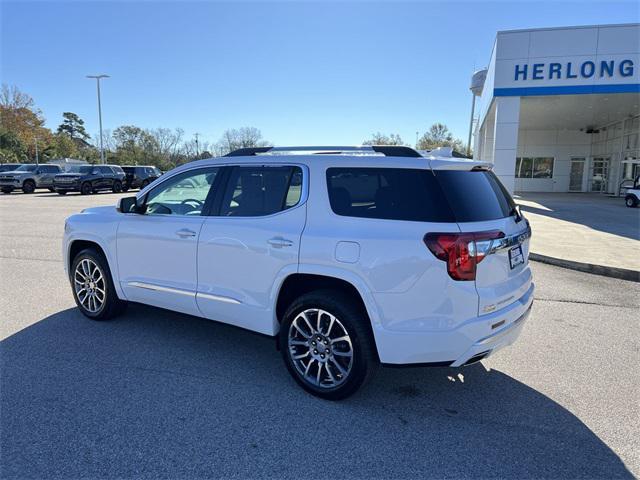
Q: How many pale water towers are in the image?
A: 1